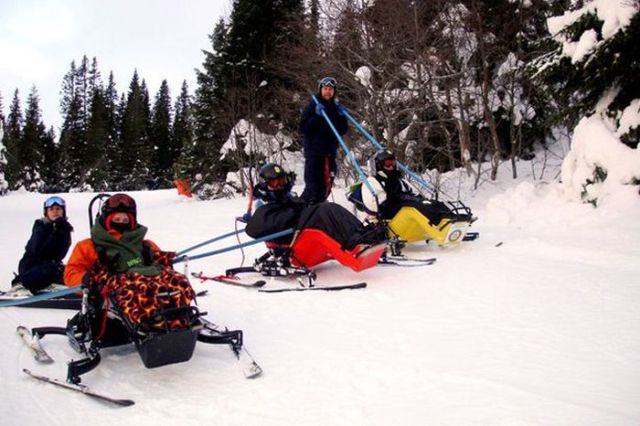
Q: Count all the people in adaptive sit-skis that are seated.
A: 3